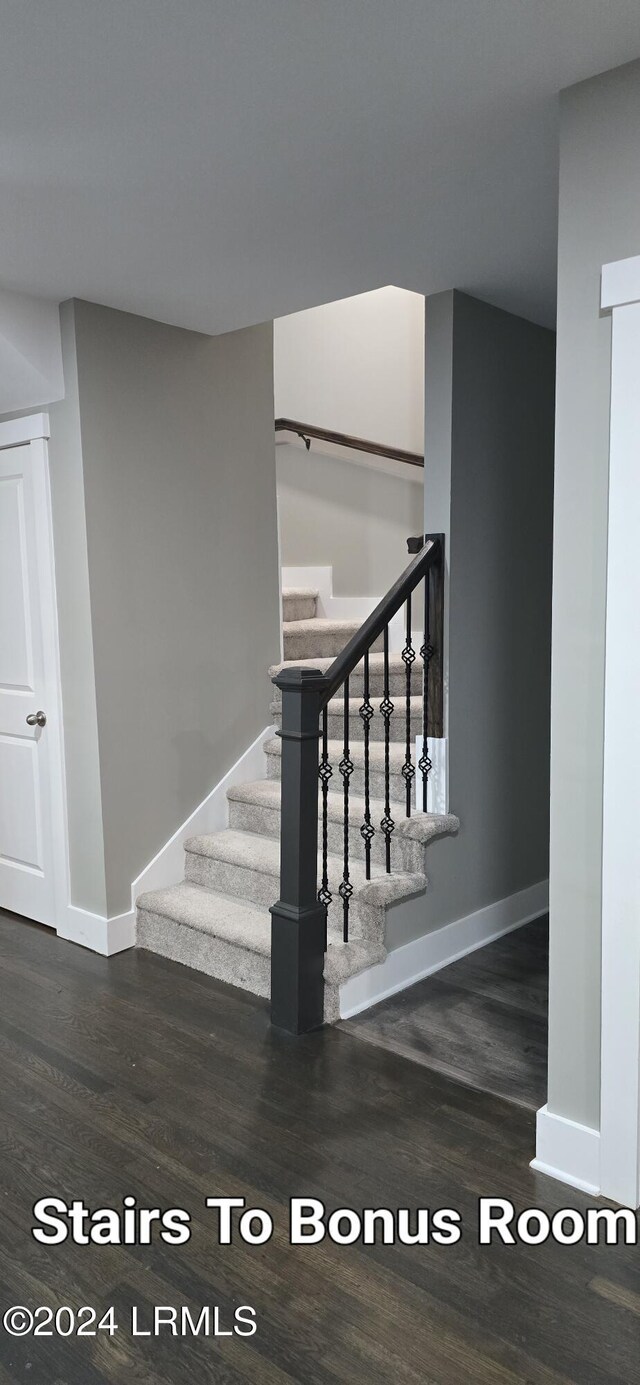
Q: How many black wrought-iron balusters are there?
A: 6